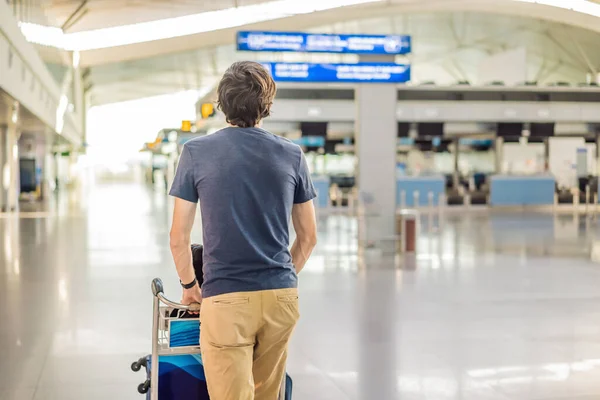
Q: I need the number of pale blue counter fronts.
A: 3